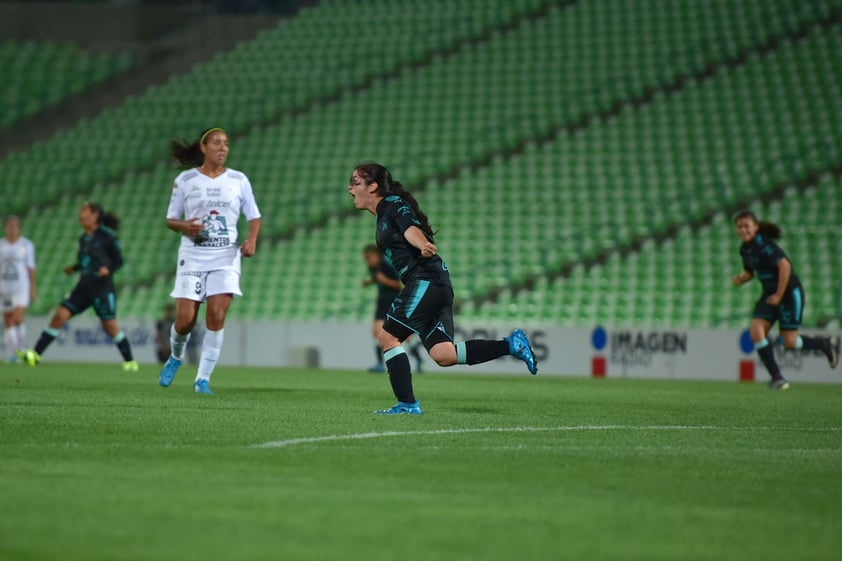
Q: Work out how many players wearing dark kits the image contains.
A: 4